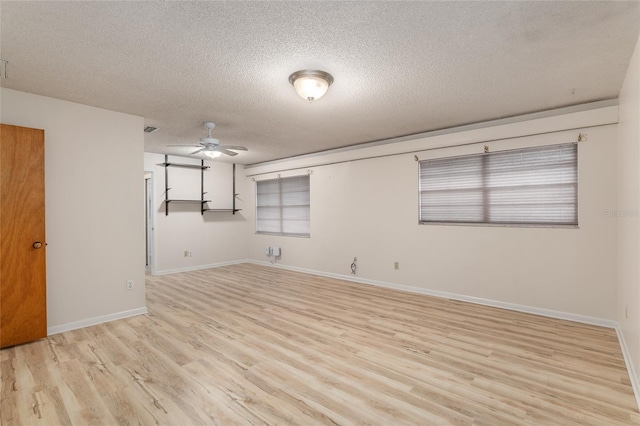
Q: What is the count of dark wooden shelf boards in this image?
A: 3